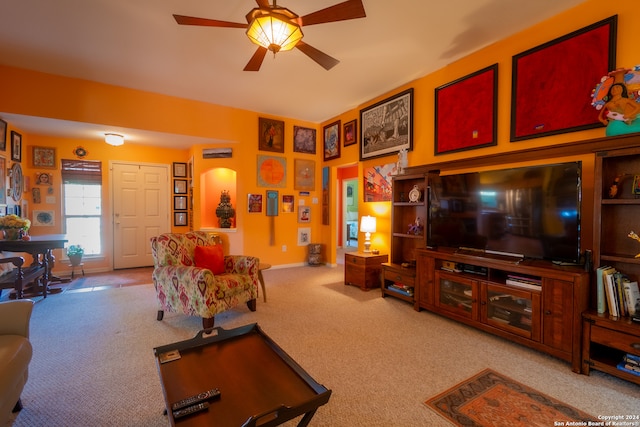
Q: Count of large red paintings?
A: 2